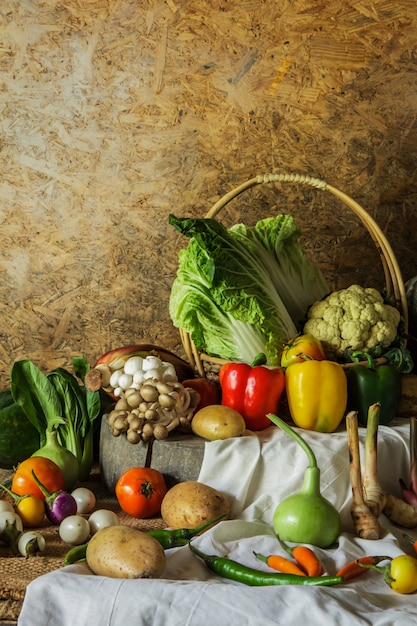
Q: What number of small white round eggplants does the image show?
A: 6